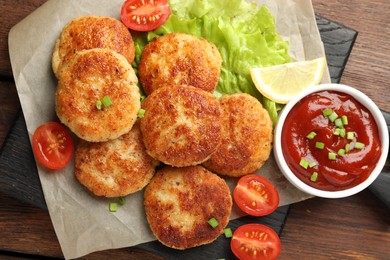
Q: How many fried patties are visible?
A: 7